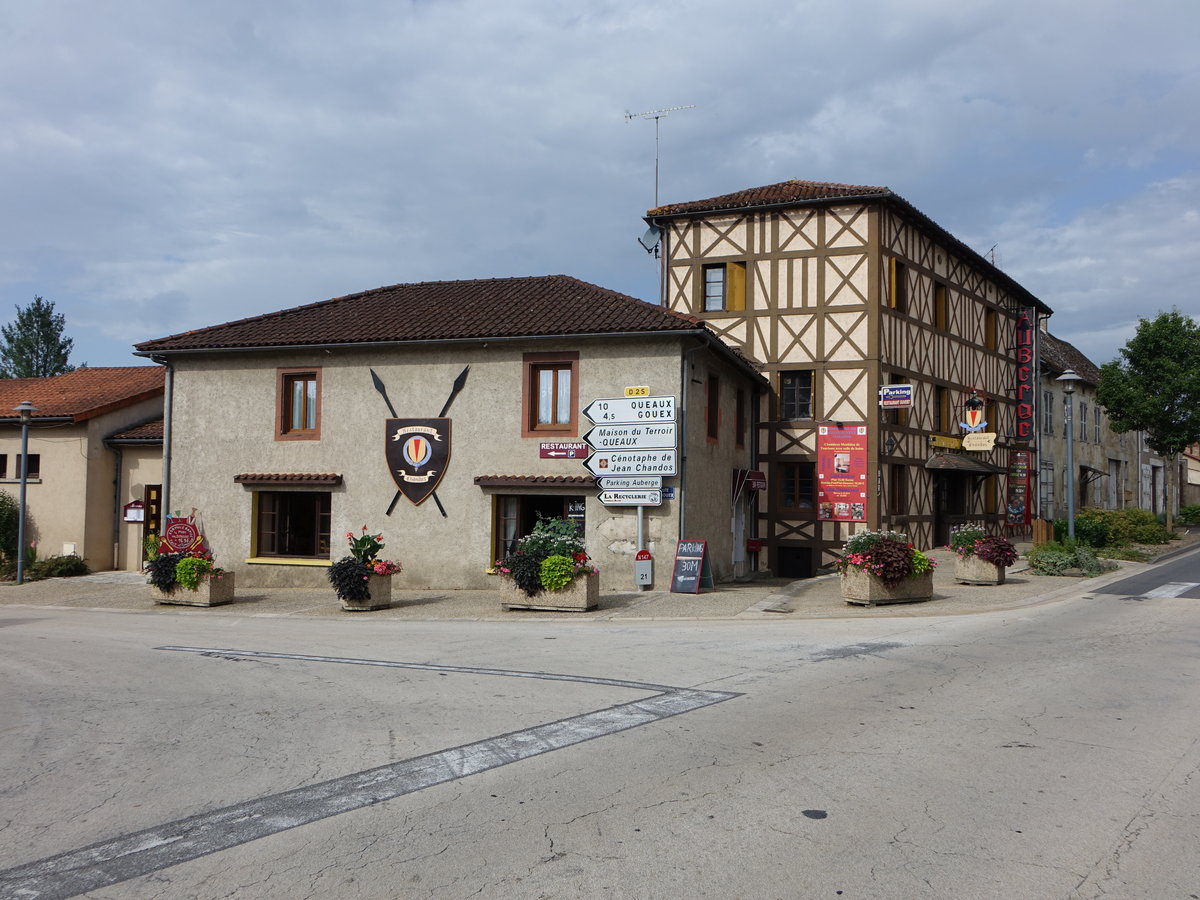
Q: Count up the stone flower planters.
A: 5